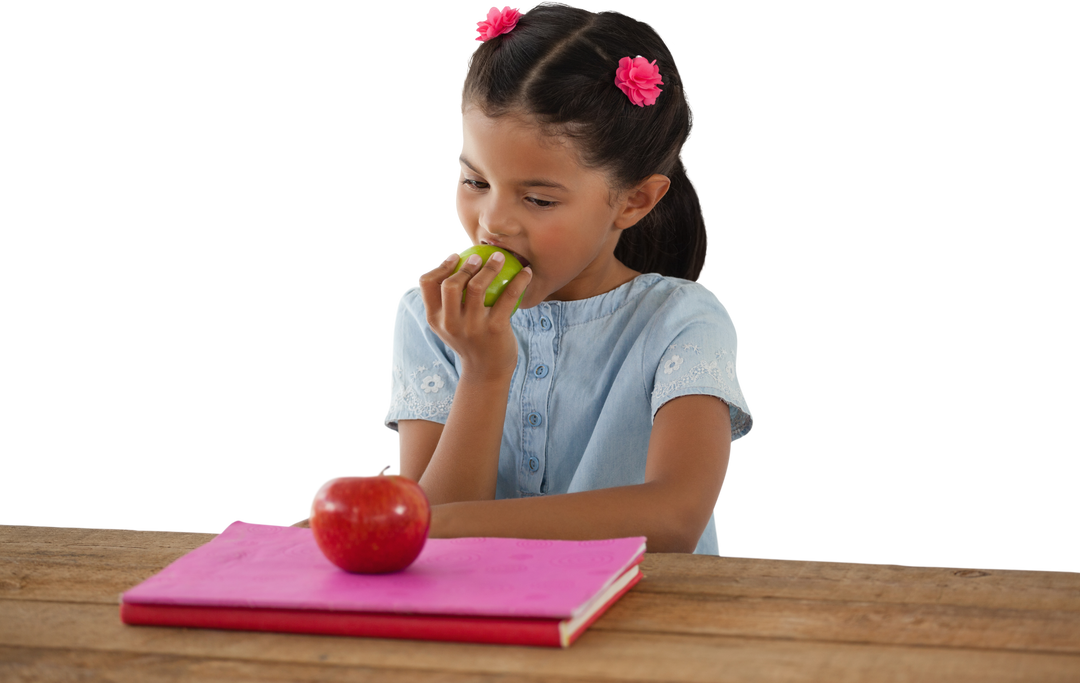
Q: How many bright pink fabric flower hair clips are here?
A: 2